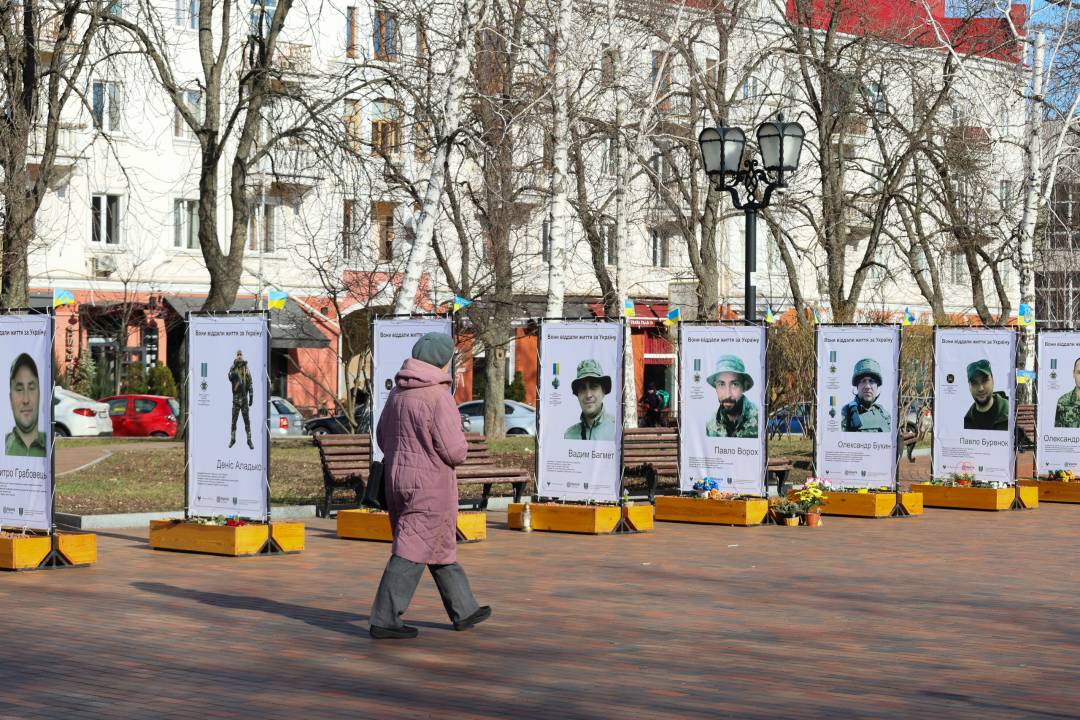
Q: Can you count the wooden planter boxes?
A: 8